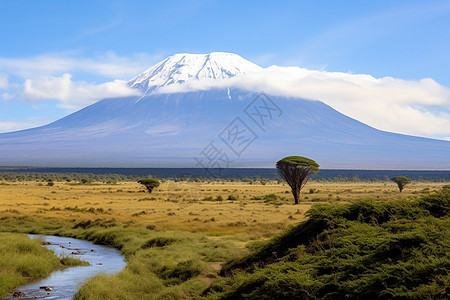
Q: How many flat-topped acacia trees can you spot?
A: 3